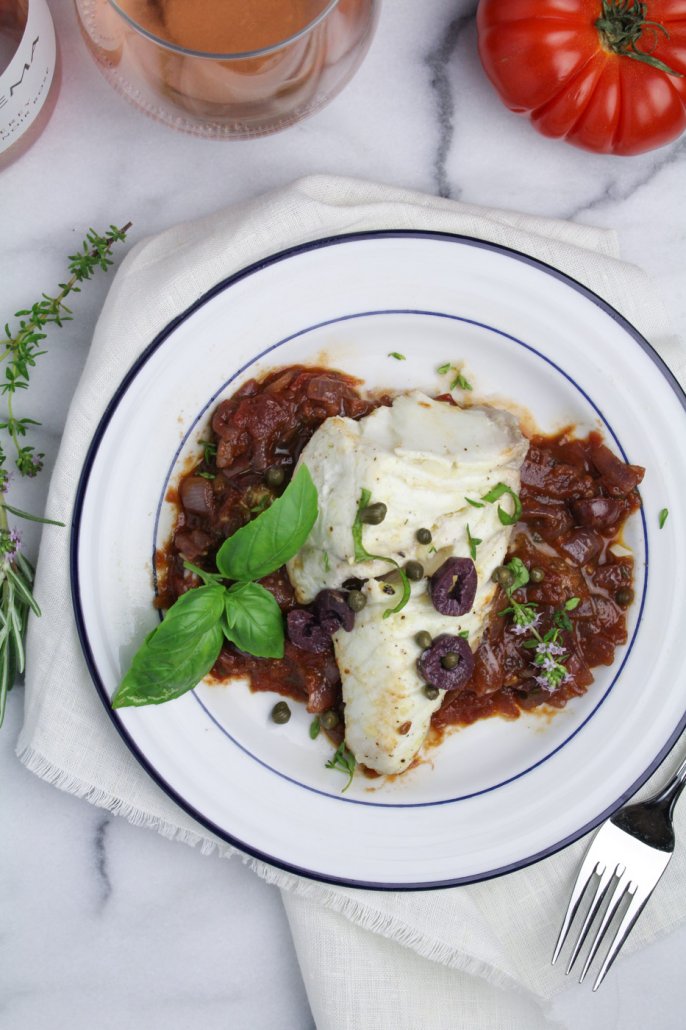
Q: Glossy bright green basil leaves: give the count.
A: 4